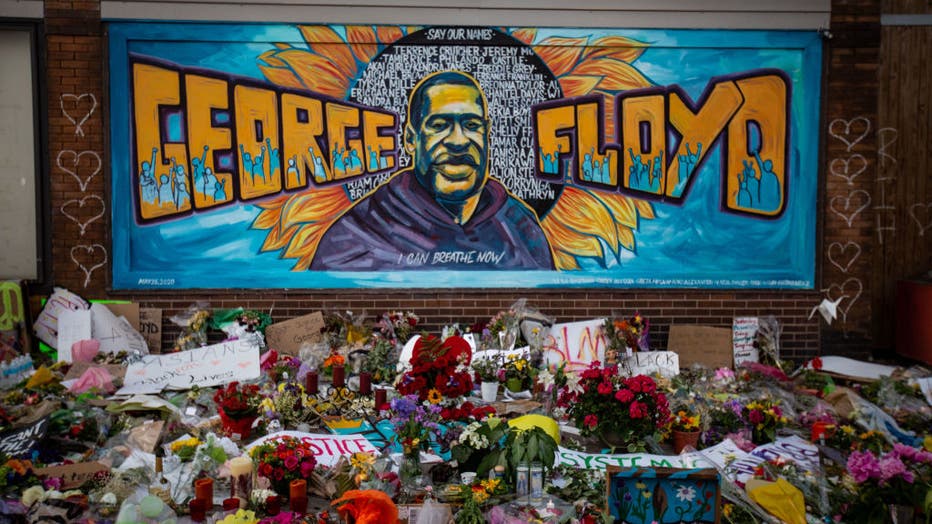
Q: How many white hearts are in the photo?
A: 10